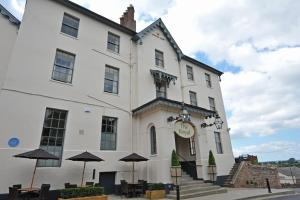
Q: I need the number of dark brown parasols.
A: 3